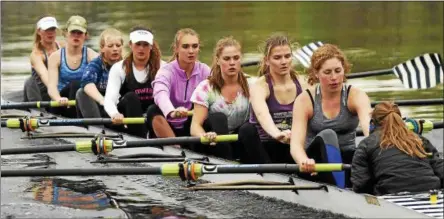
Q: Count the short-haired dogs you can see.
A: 0